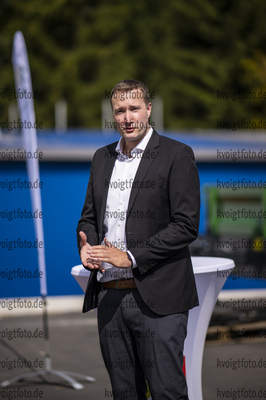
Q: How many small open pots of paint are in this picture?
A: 0